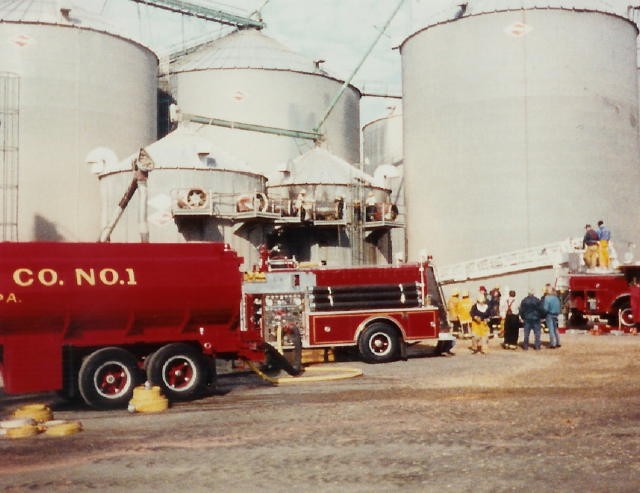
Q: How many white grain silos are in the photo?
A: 6